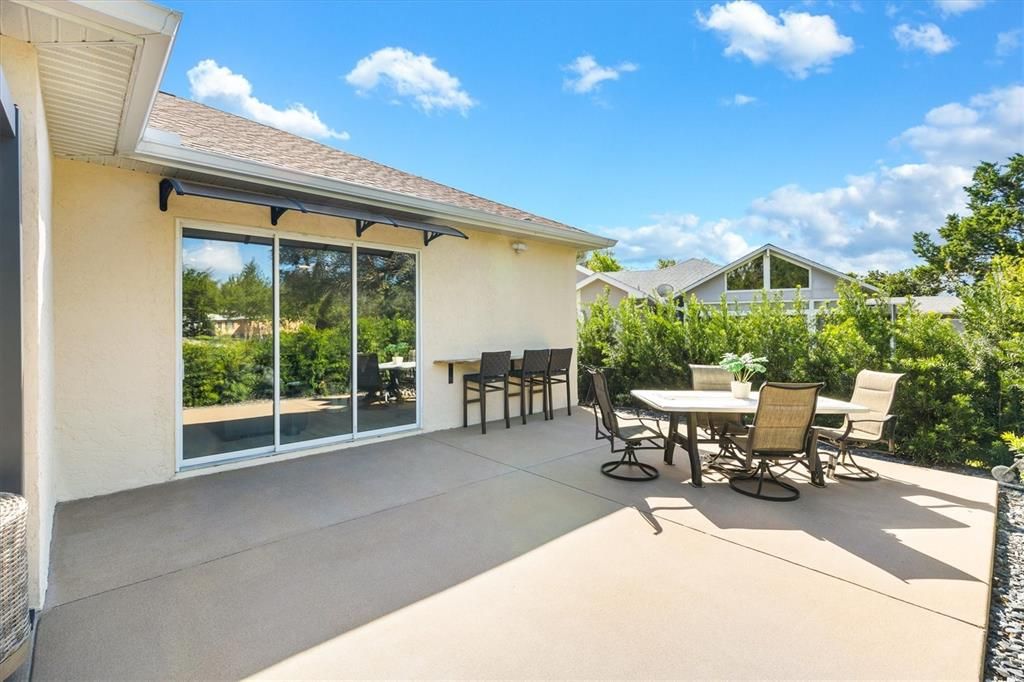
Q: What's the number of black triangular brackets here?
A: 4